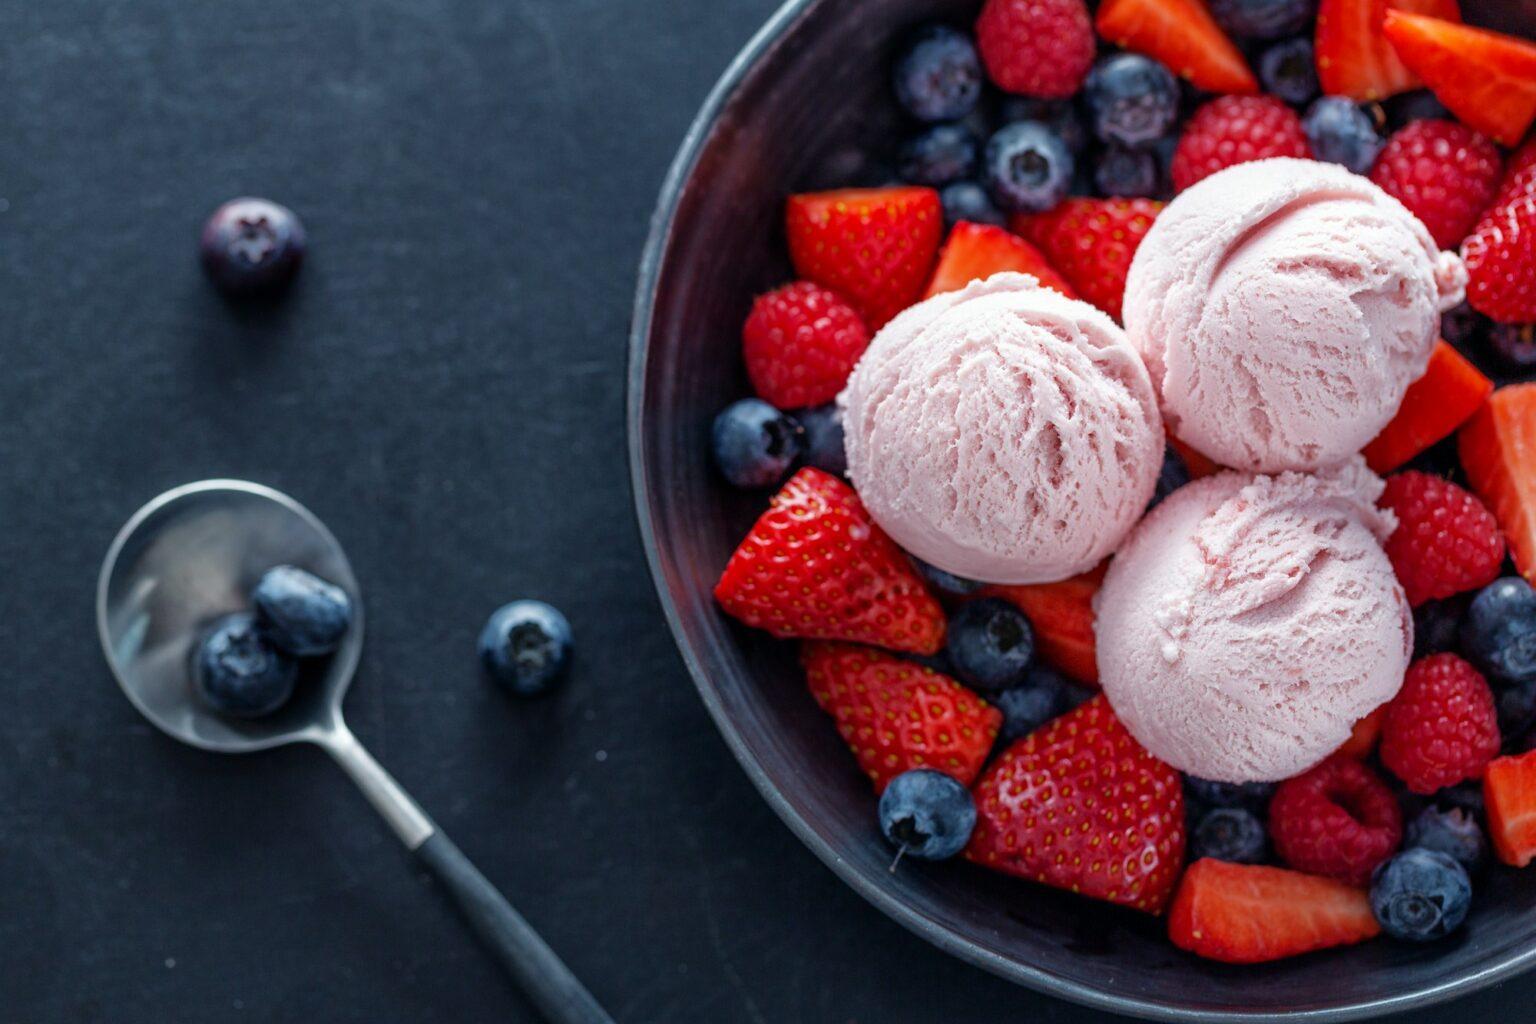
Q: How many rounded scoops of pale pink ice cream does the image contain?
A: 3